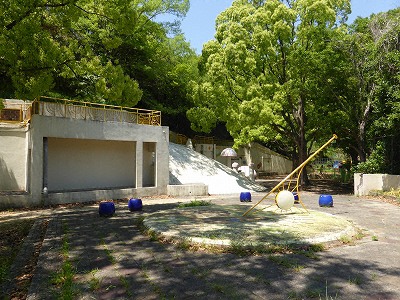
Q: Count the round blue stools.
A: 5